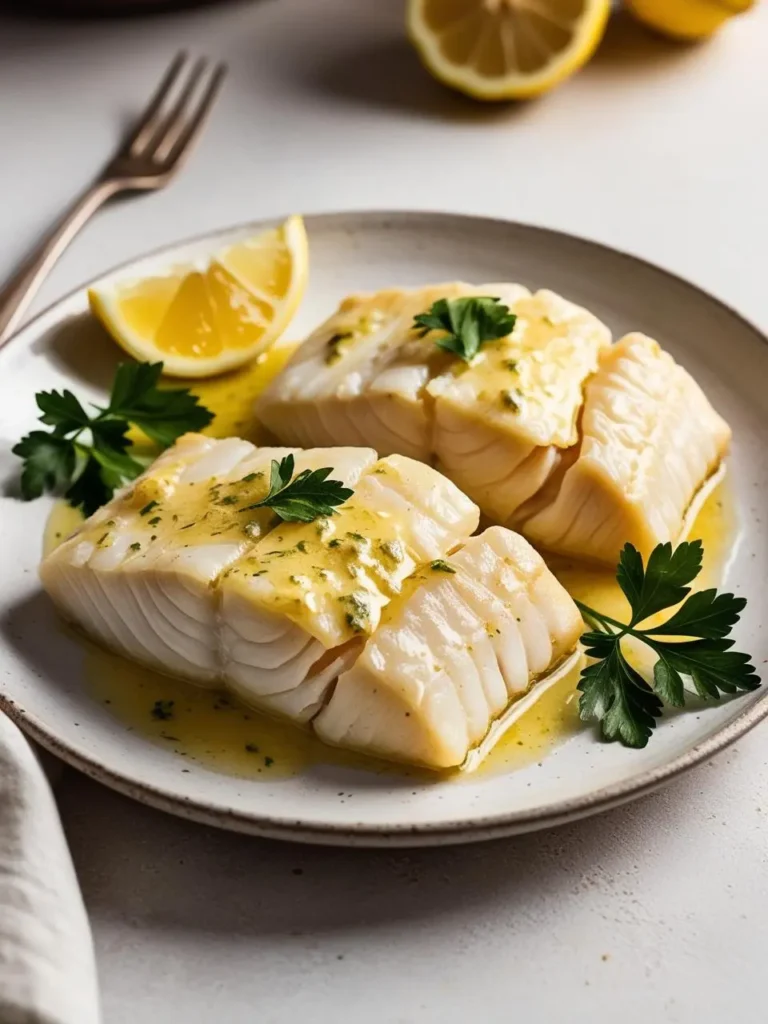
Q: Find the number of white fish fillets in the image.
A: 2